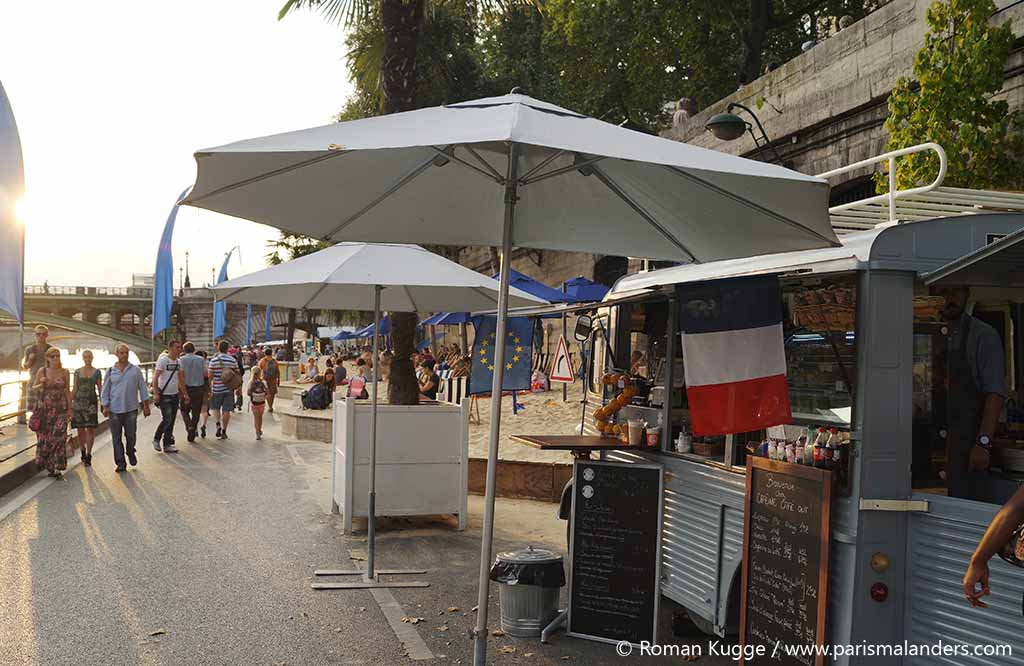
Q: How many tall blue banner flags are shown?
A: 5